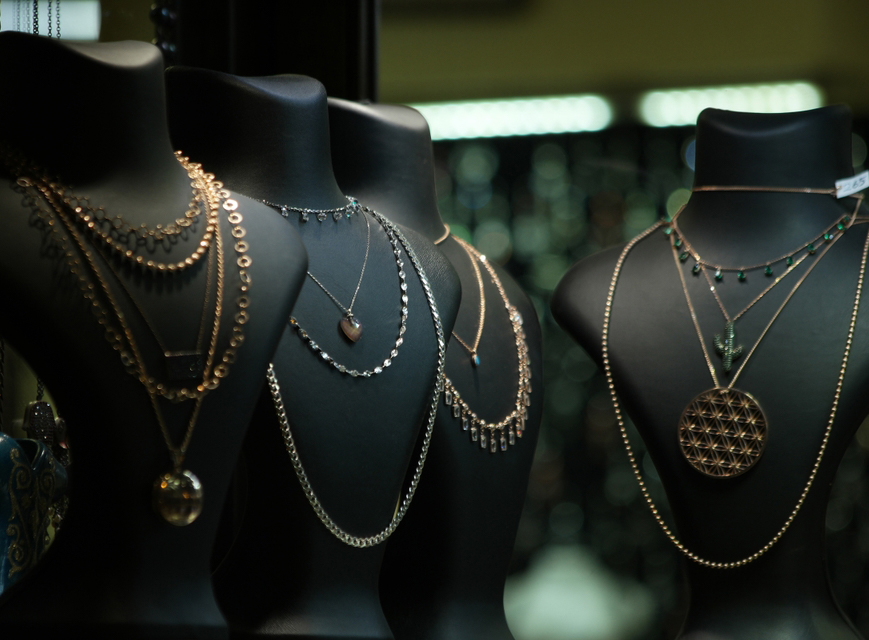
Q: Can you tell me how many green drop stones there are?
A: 13